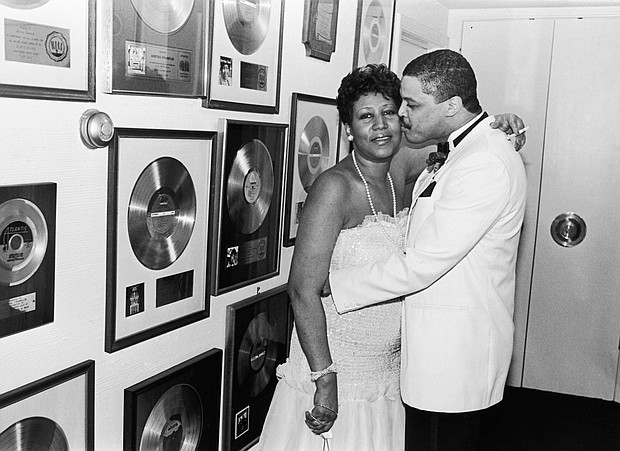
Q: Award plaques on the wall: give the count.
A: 12